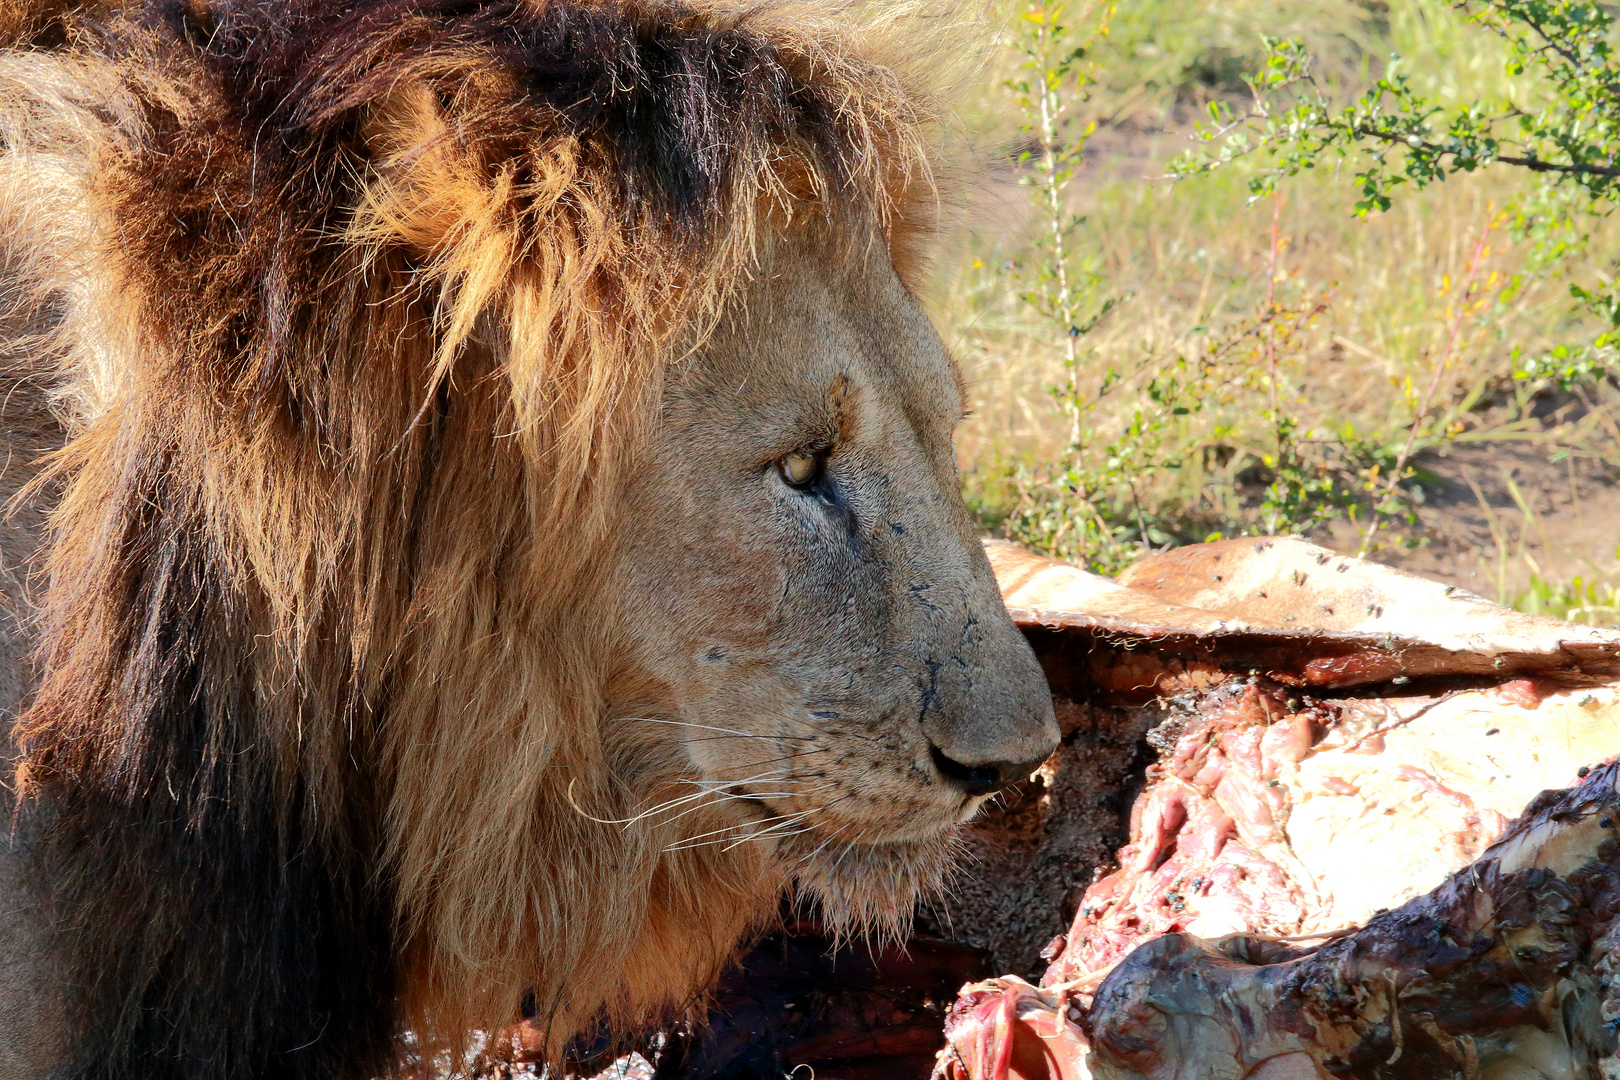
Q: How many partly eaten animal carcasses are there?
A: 1